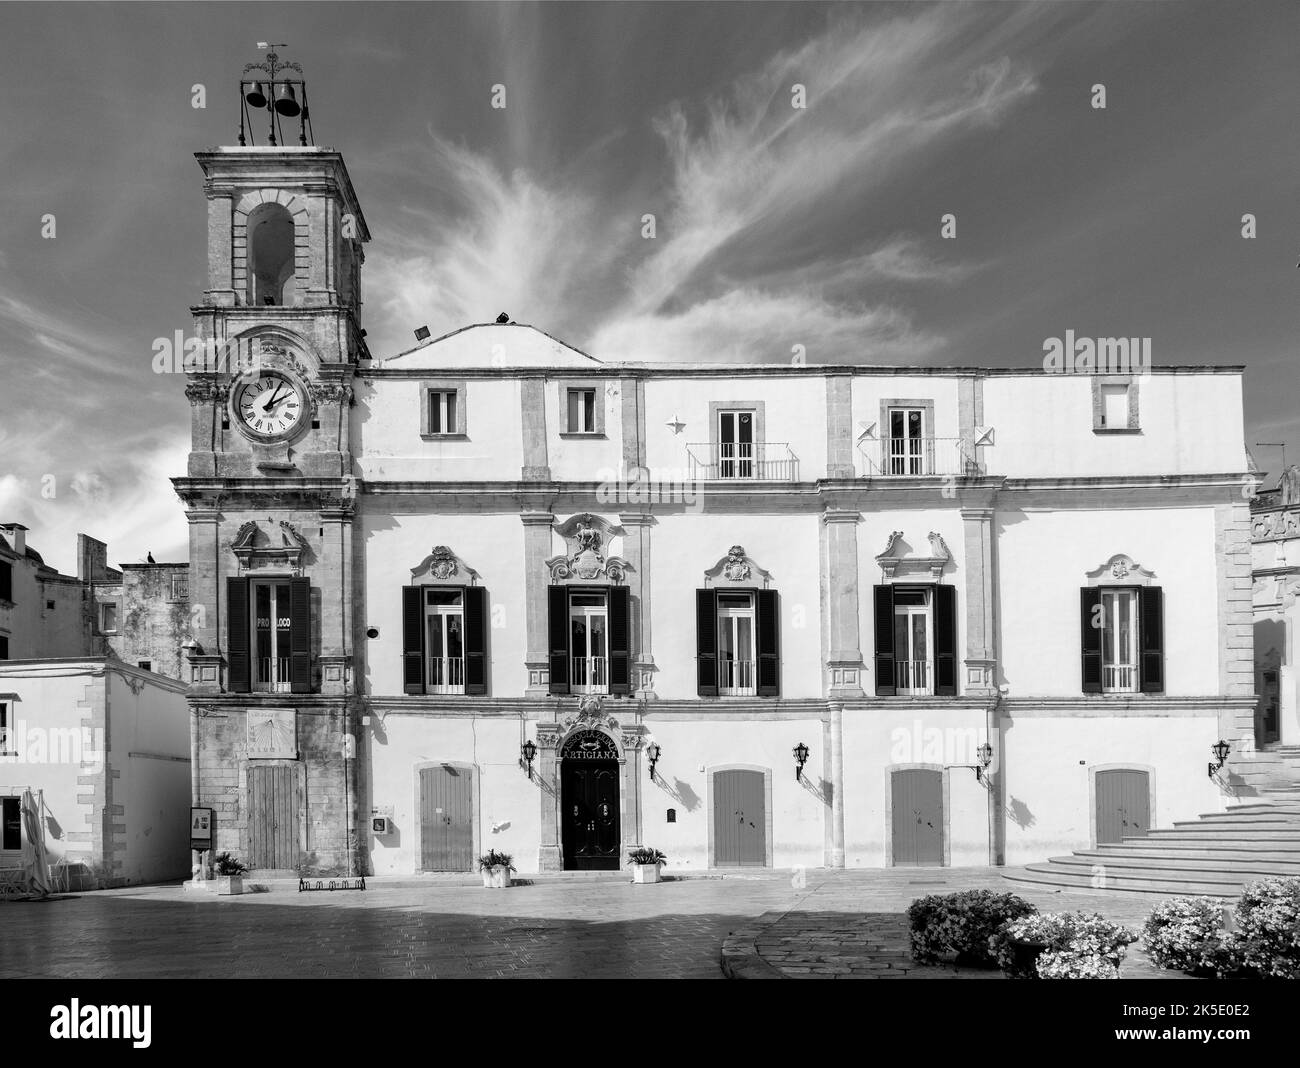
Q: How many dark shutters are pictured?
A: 12